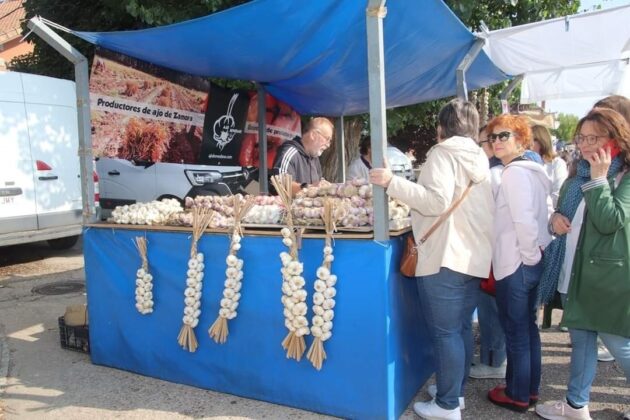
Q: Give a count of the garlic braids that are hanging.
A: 5